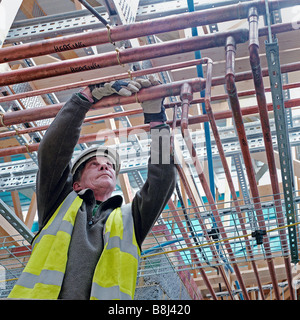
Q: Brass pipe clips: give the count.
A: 7